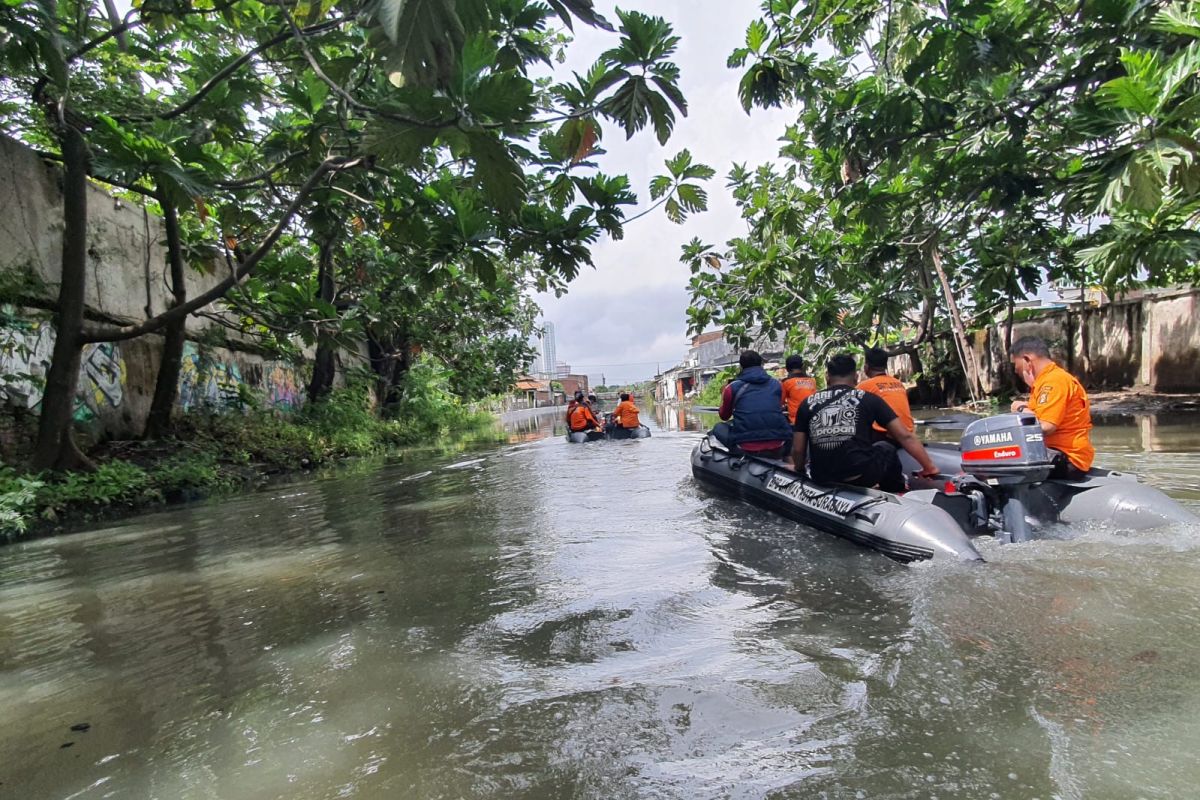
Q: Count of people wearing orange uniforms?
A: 5